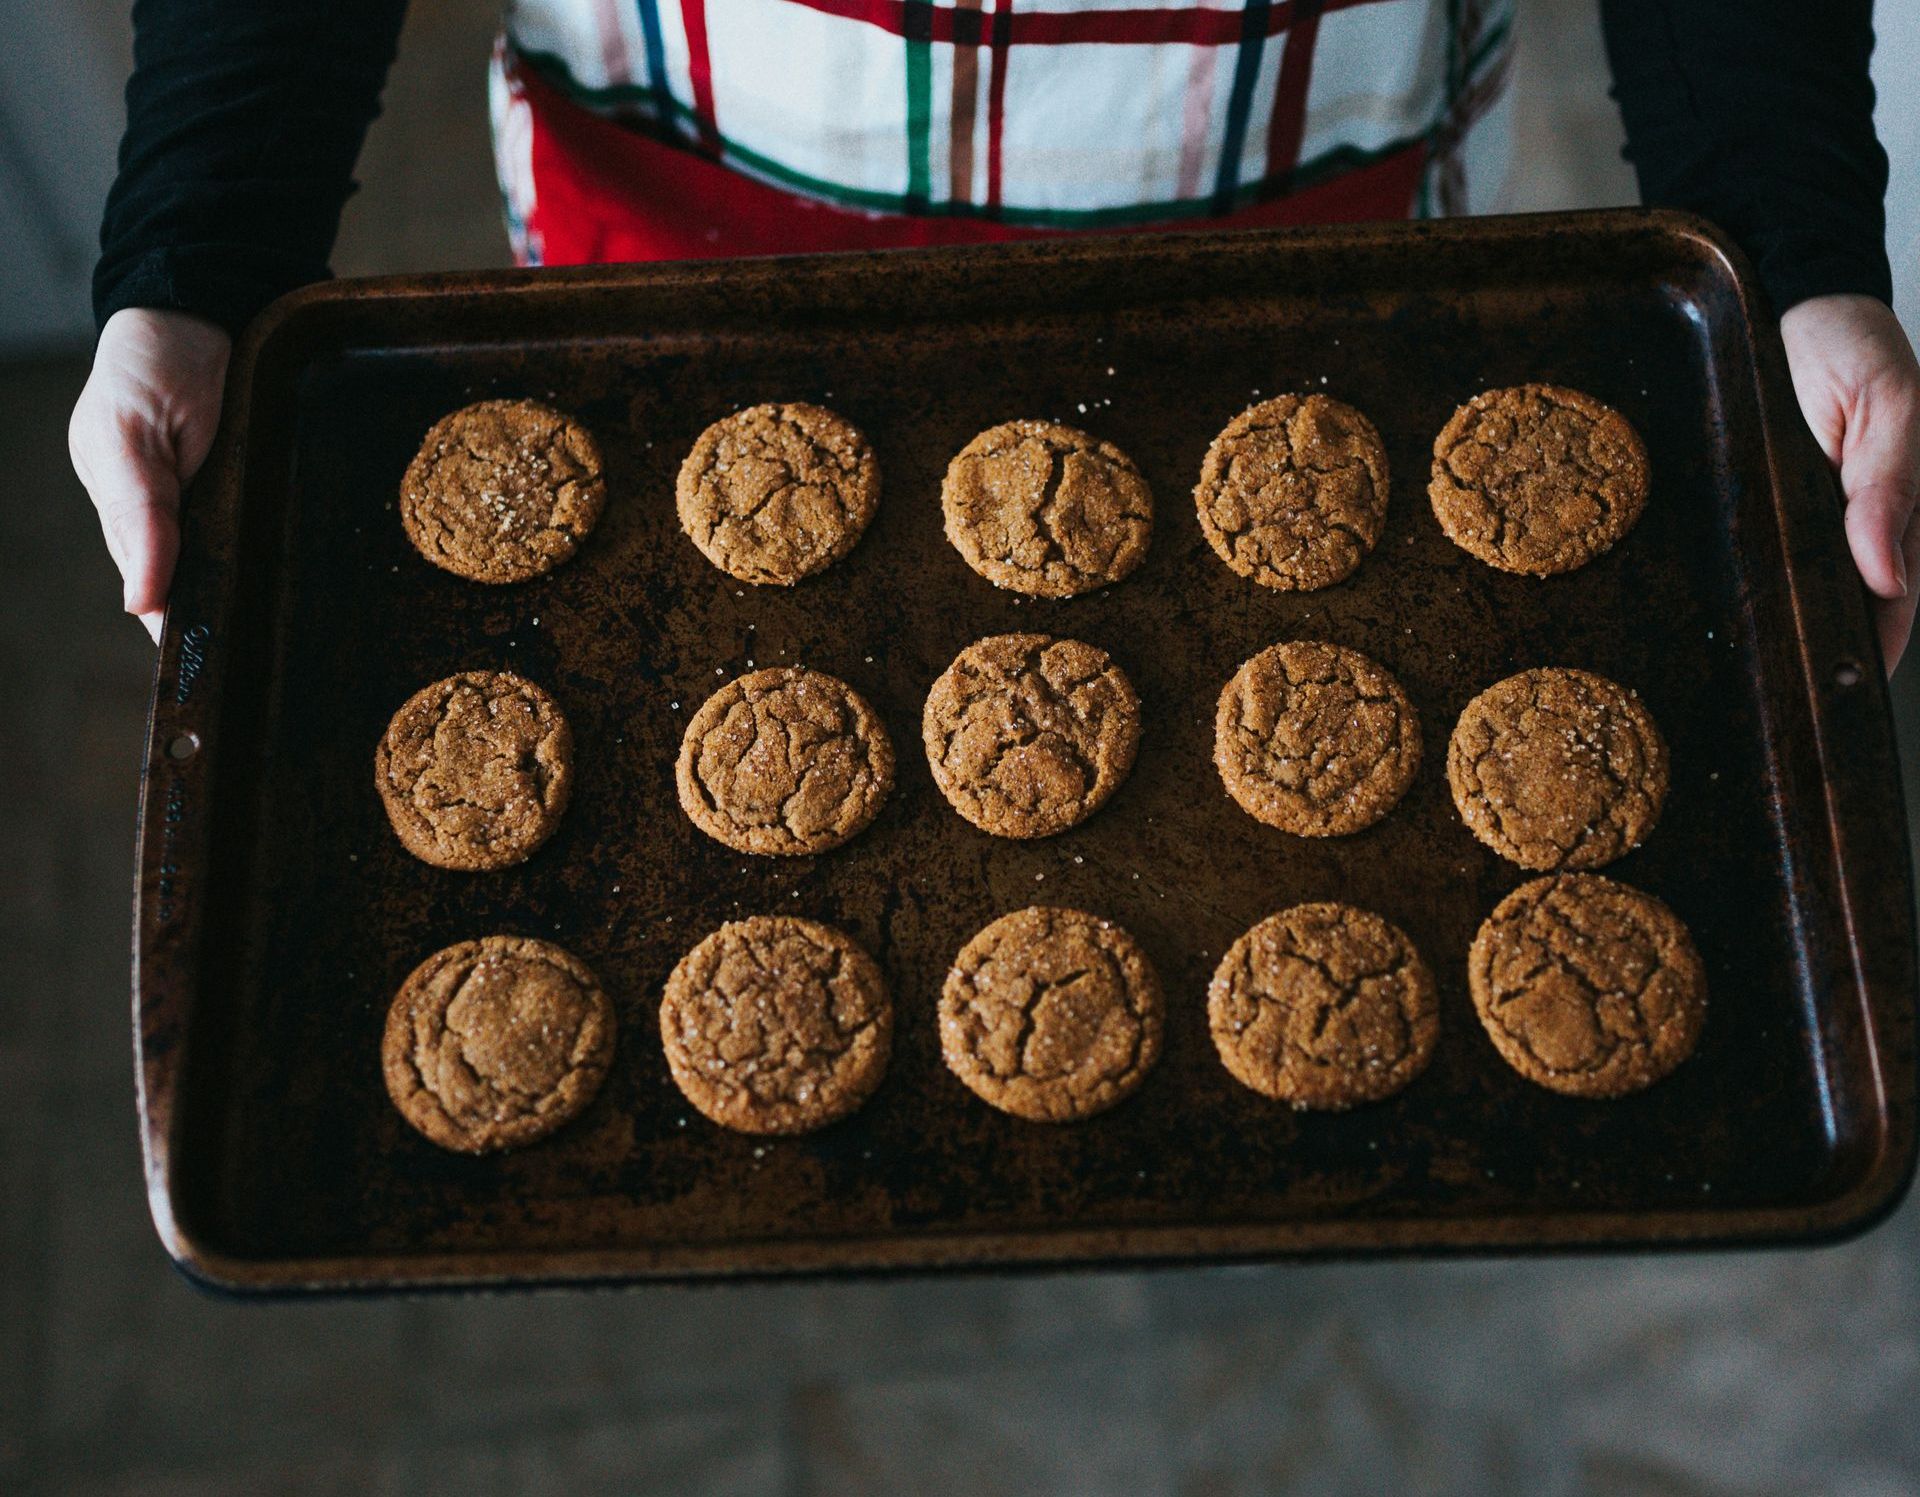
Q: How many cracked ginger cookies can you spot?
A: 15